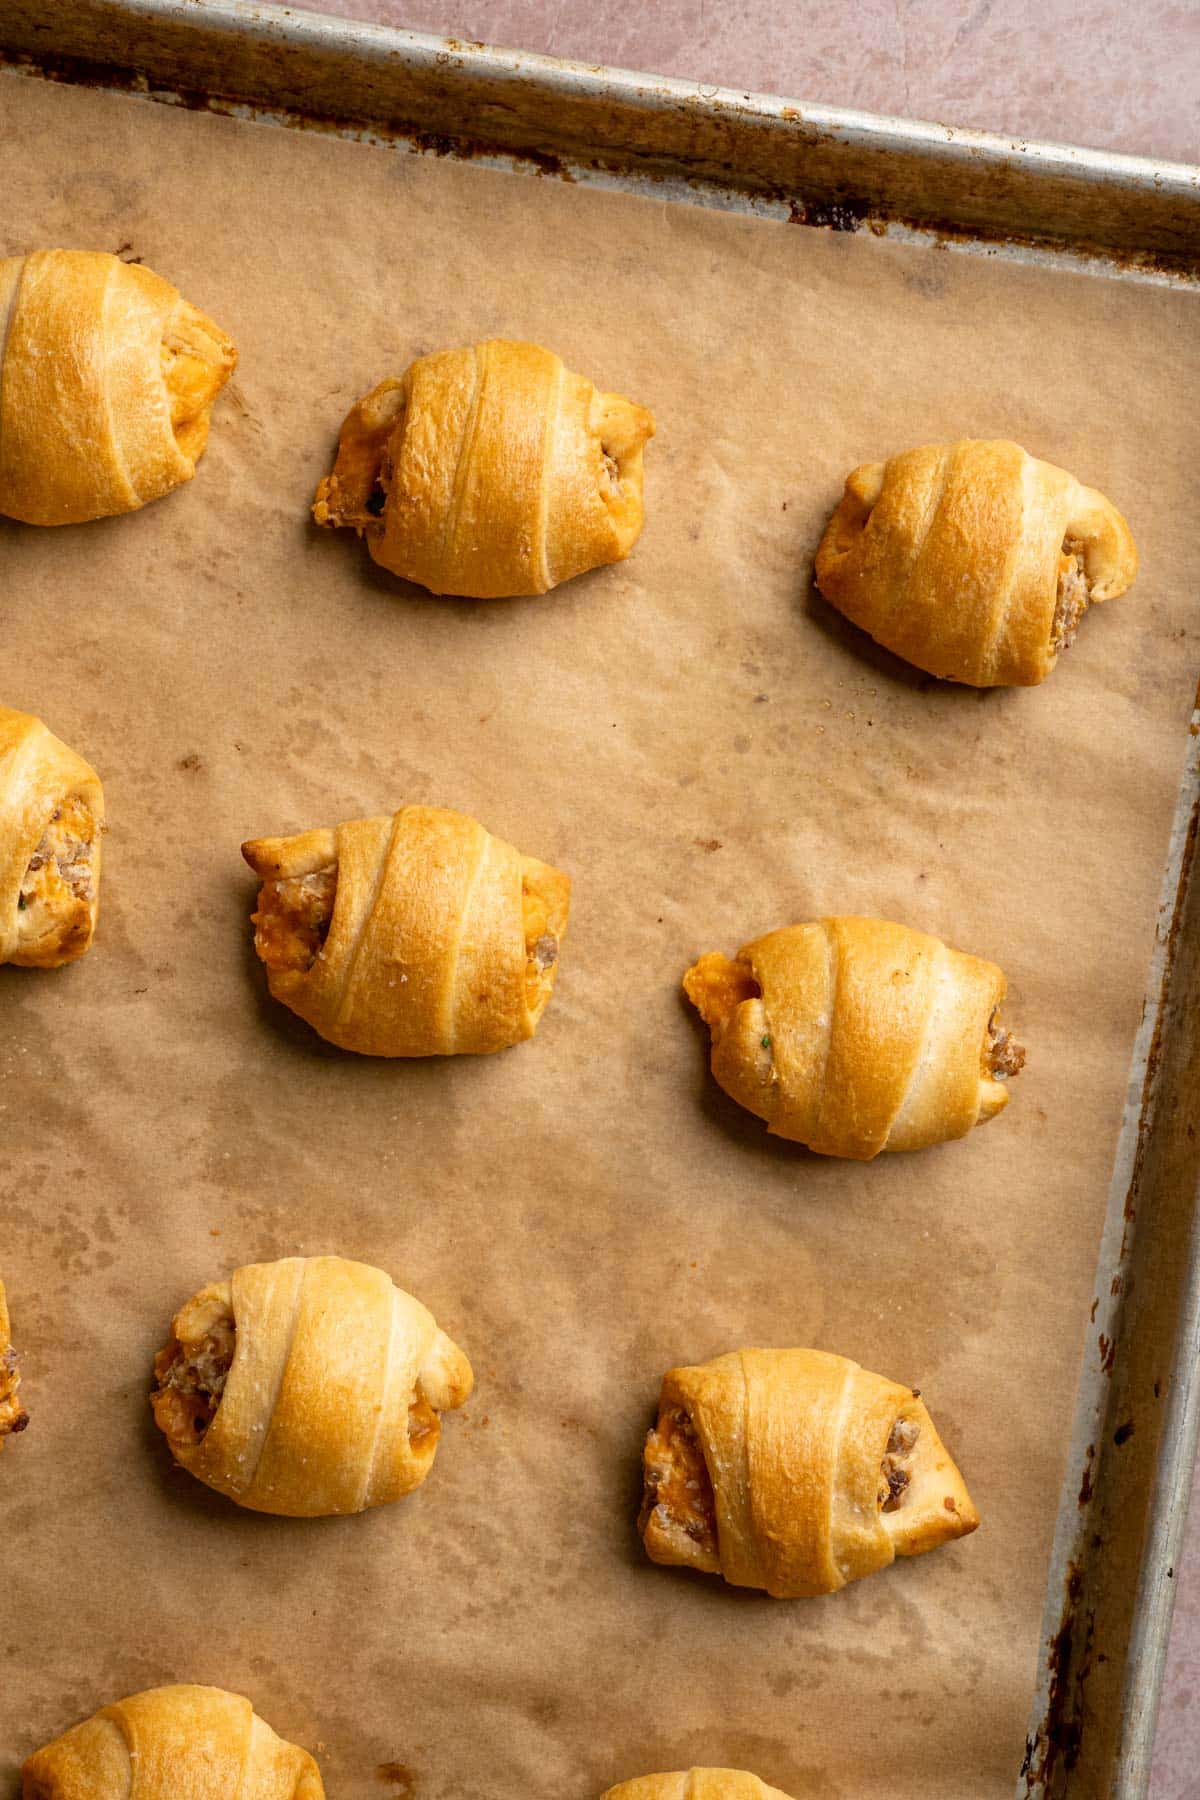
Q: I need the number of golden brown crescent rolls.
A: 11